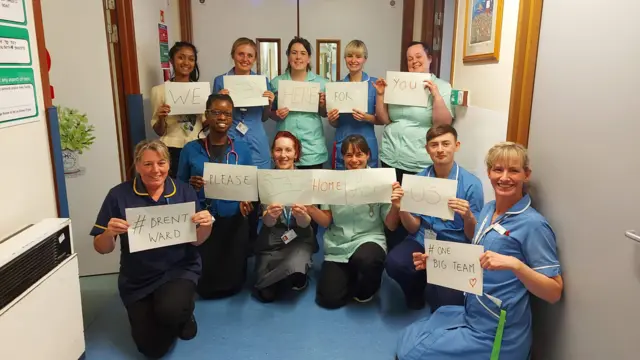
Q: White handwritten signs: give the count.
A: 12